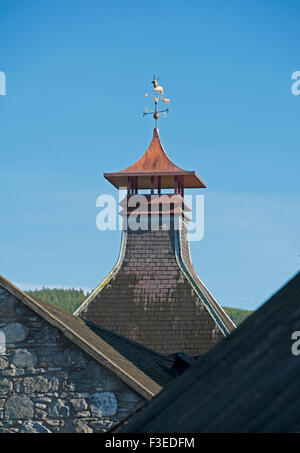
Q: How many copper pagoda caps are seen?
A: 1